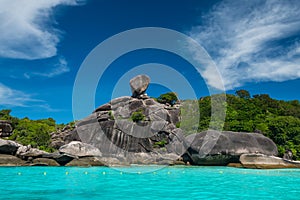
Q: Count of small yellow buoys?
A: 11